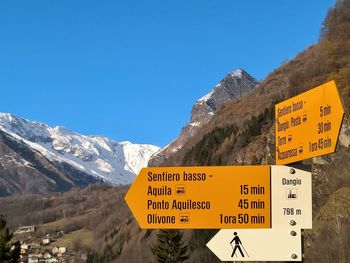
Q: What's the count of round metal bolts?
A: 4